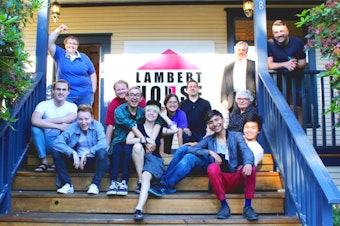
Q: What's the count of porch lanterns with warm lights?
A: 2